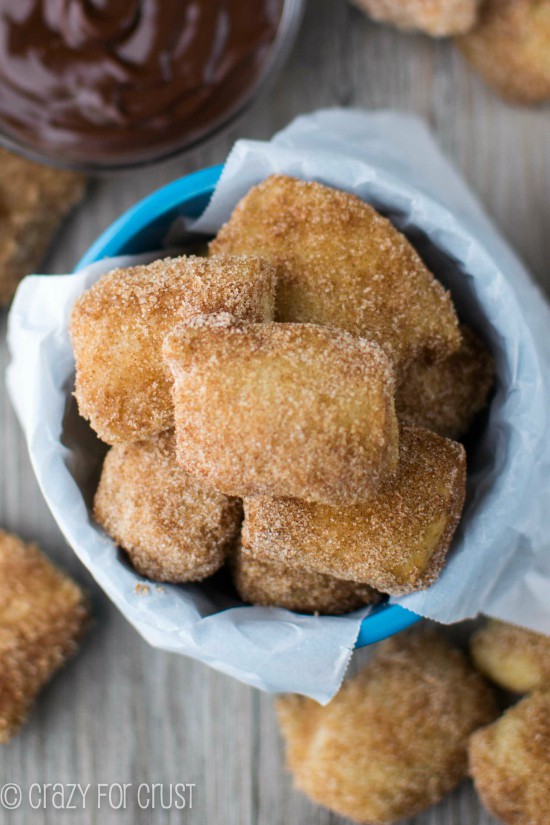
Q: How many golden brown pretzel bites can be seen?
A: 14